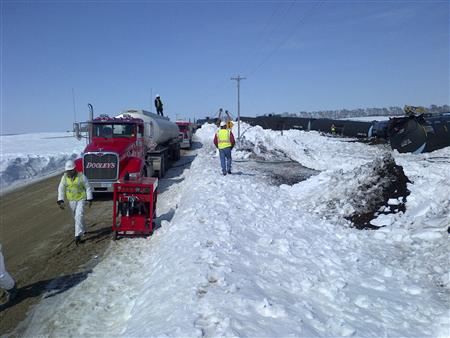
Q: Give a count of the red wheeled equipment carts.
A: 1